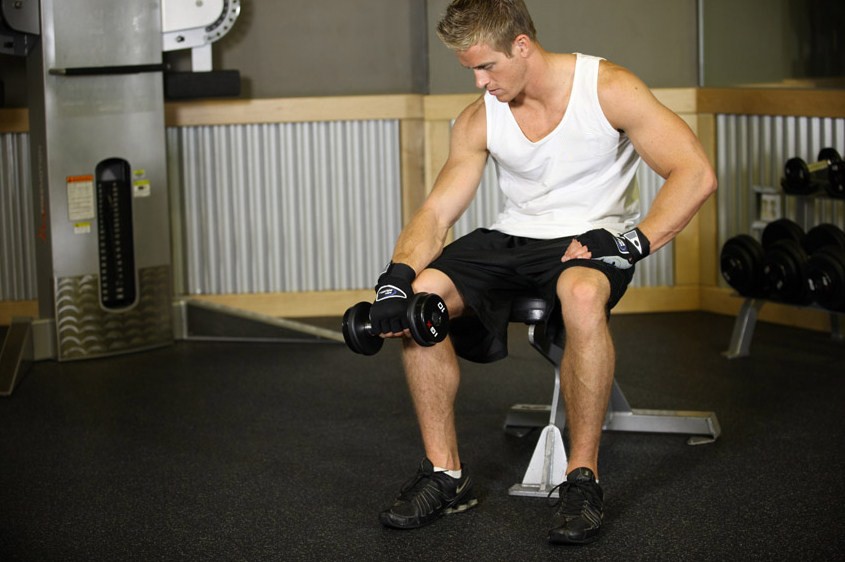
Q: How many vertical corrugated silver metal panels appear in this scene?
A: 4